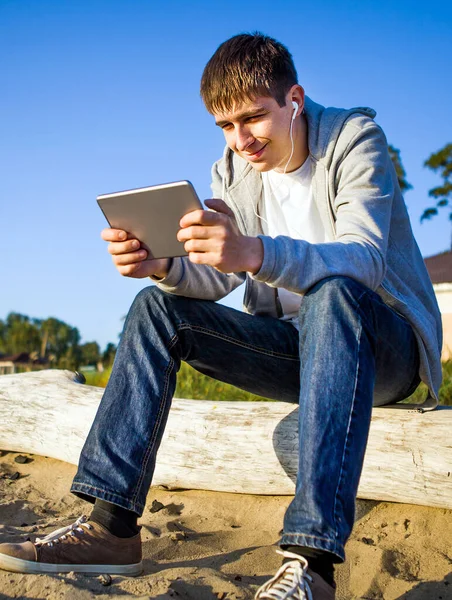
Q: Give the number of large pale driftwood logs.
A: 1